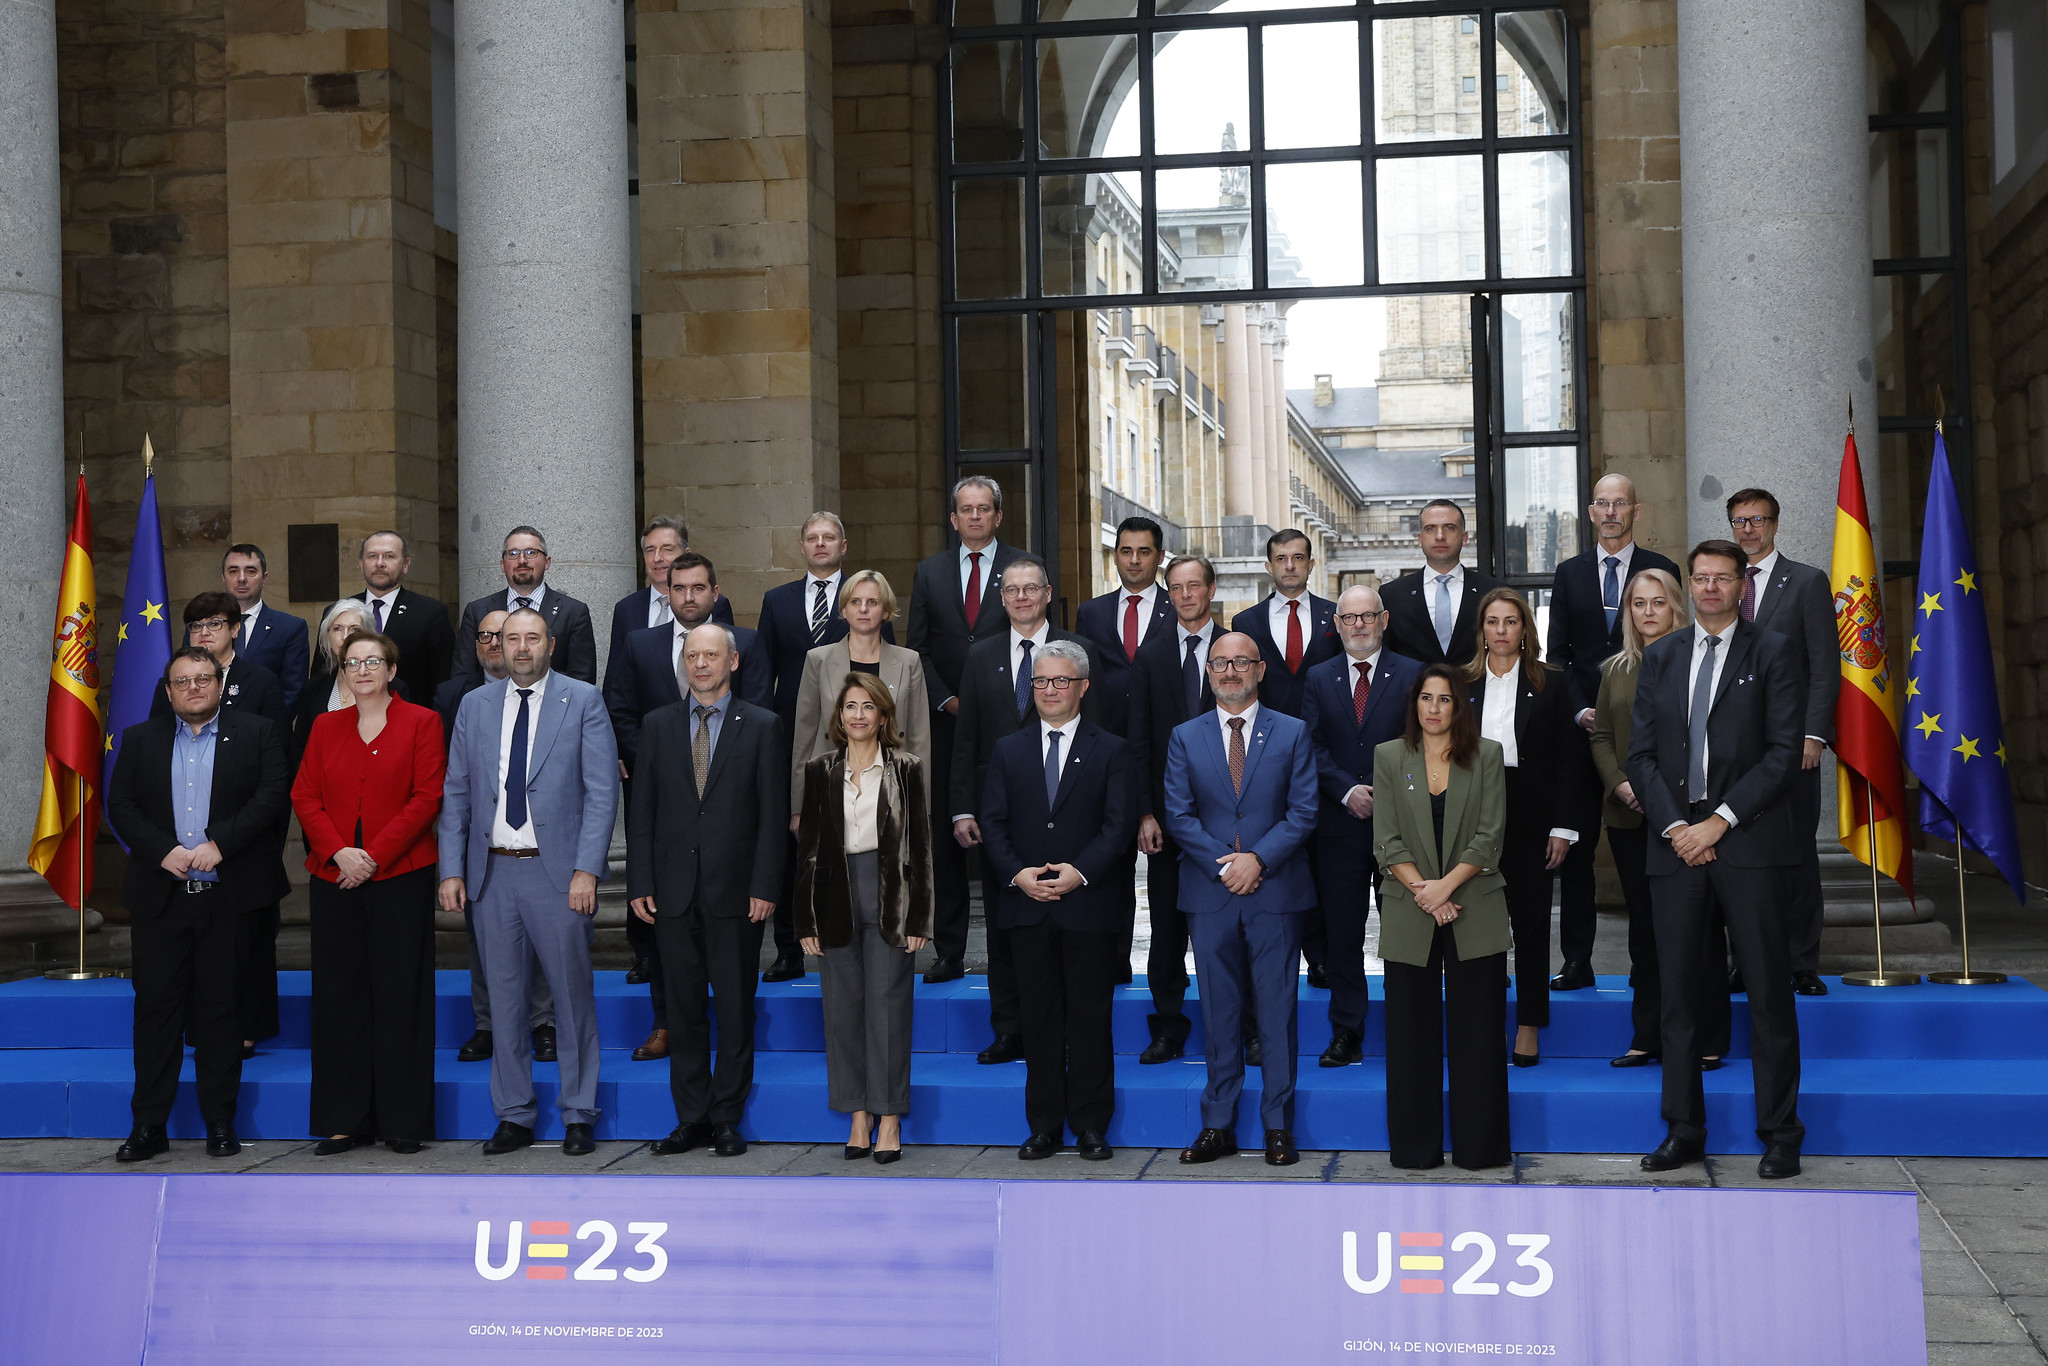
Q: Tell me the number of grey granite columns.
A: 3